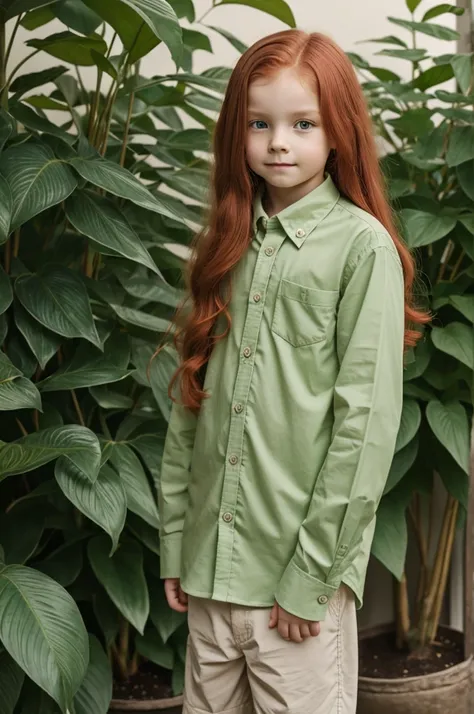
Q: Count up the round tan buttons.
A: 8